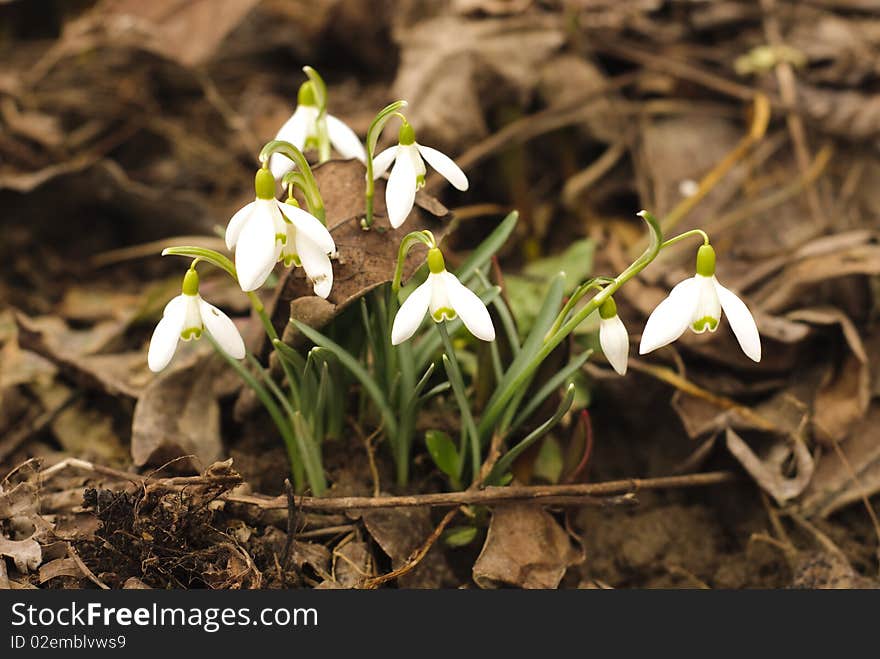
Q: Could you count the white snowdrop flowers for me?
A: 8